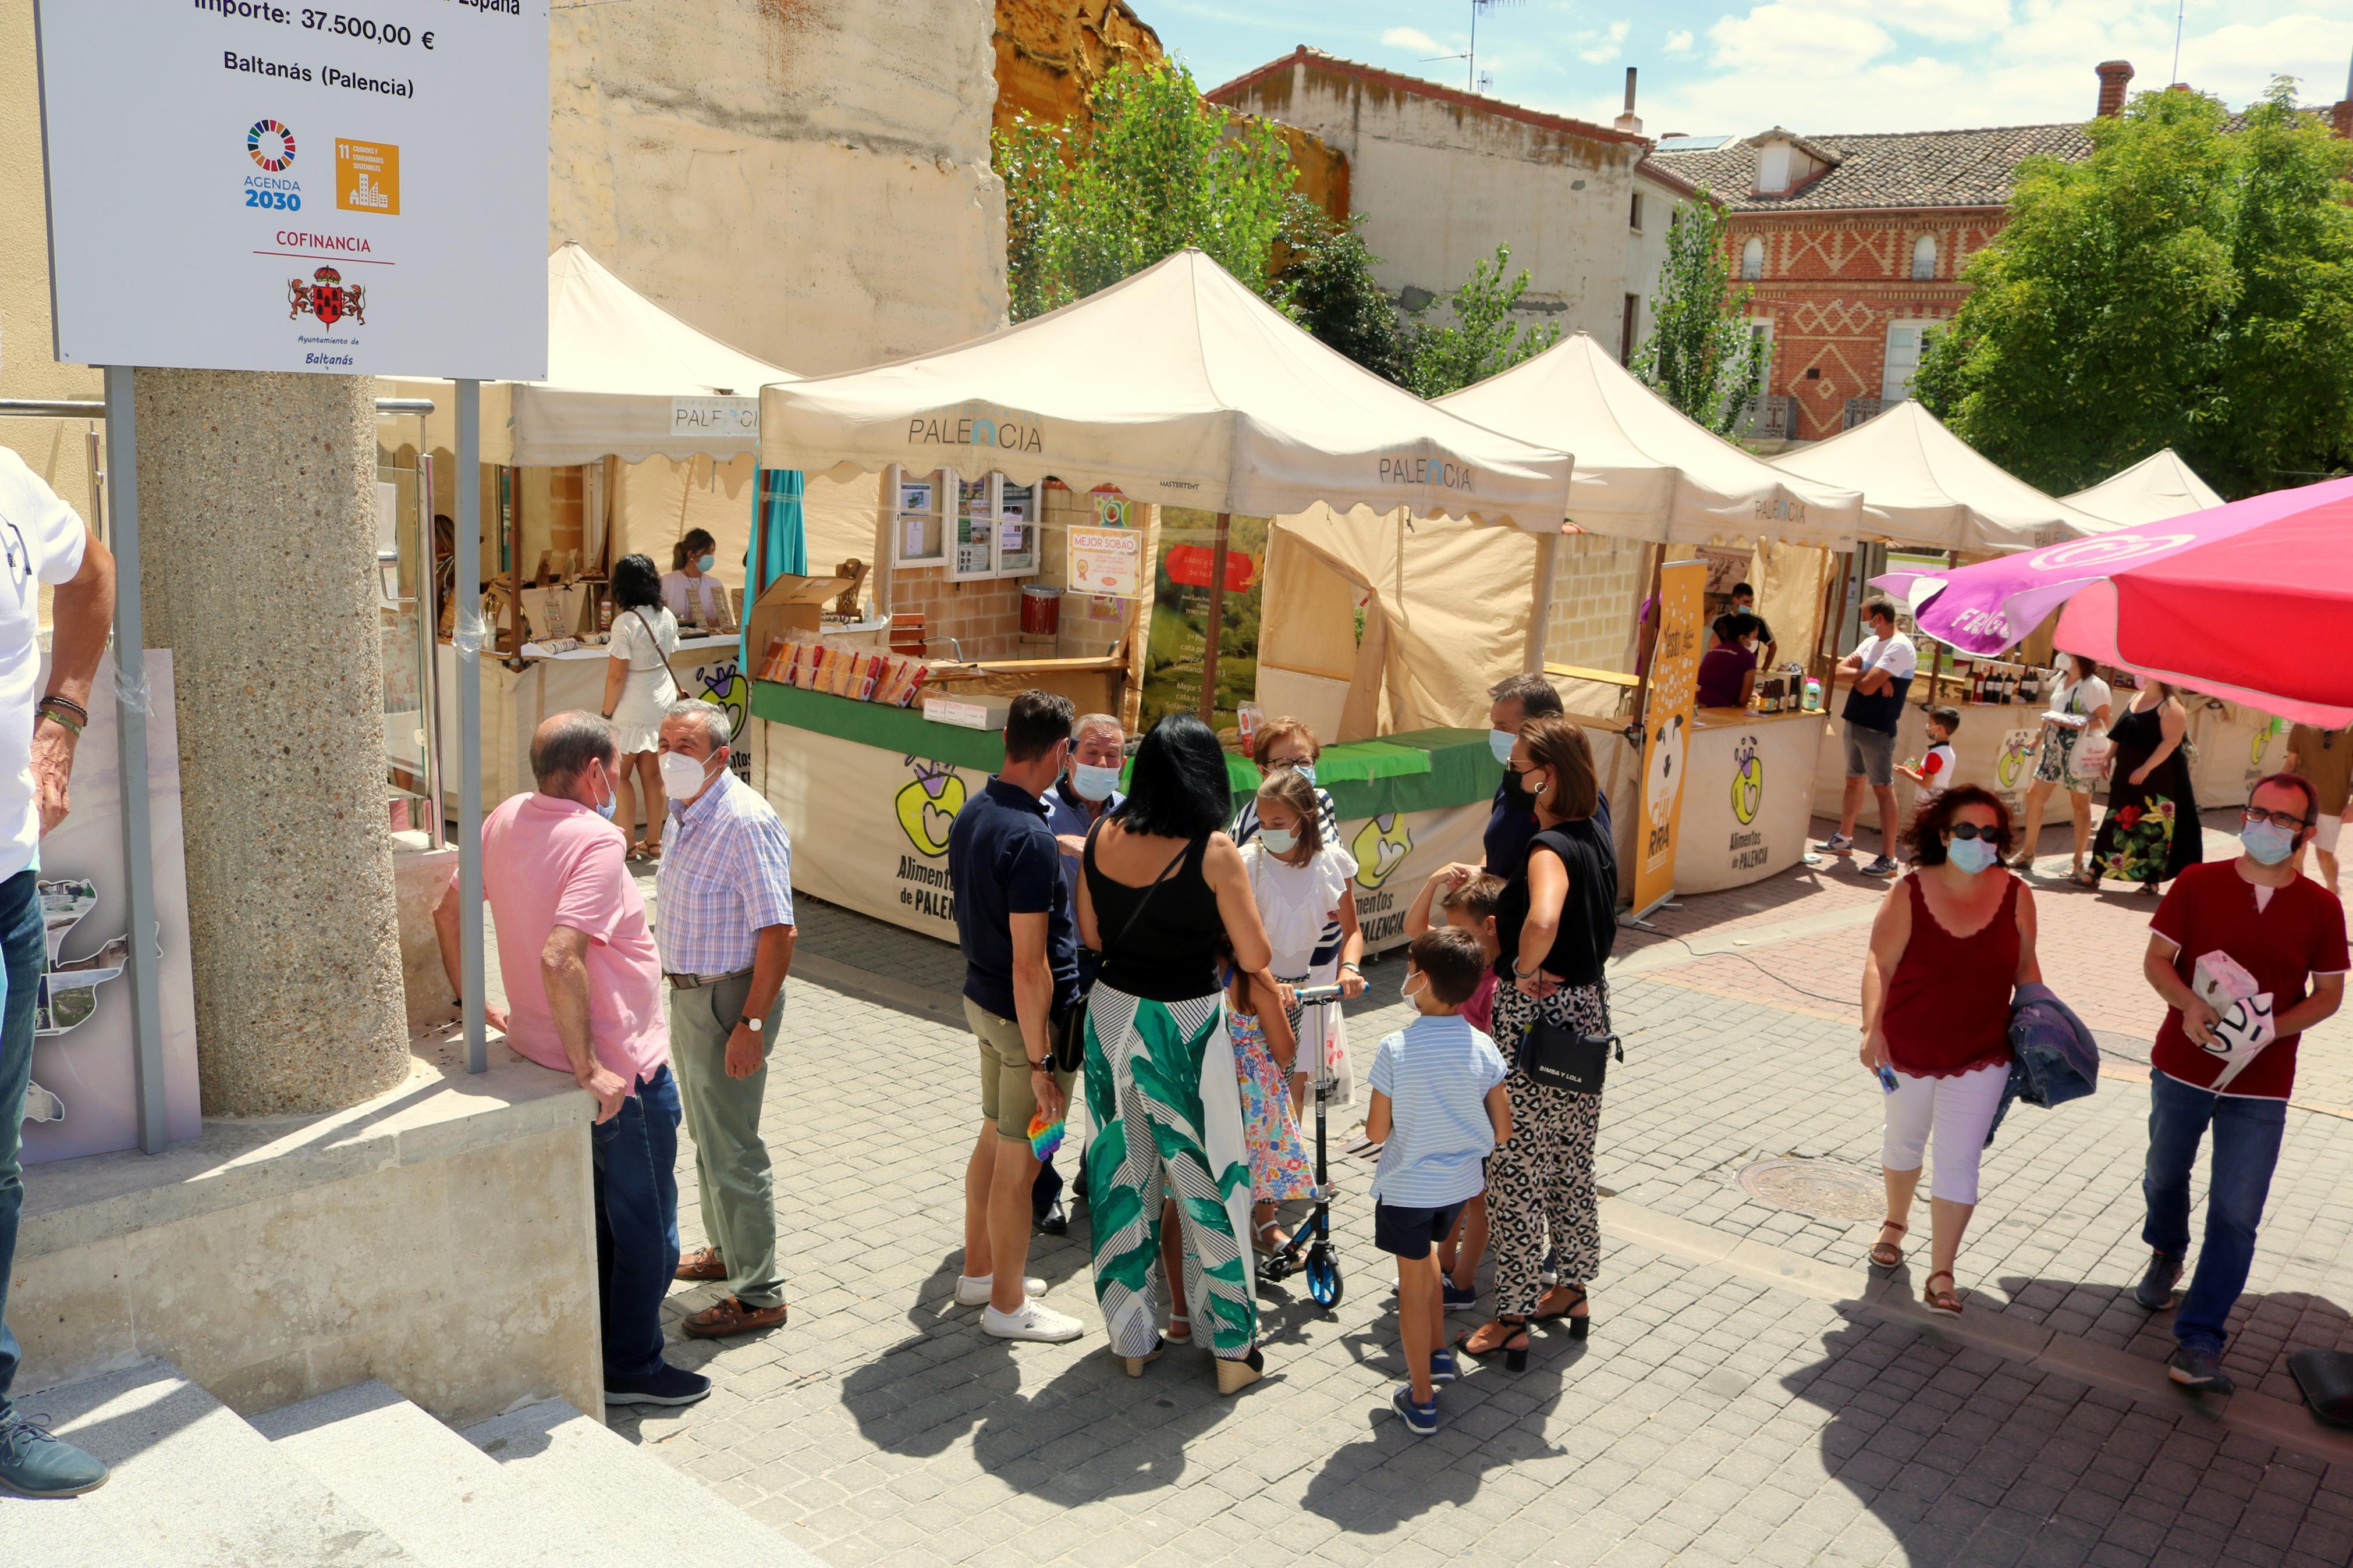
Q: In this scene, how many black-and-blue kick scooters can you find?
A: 1